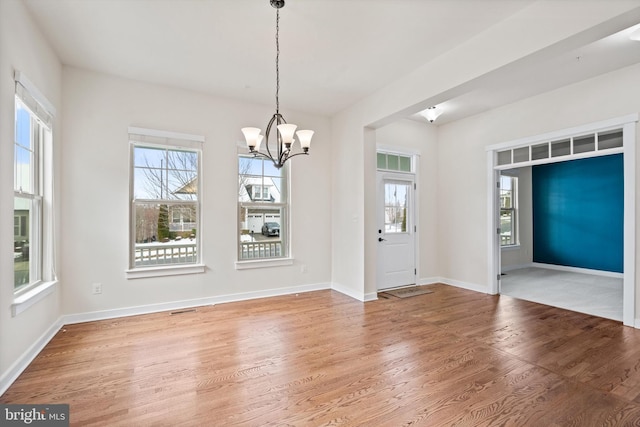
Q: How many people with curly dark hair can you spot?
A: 0